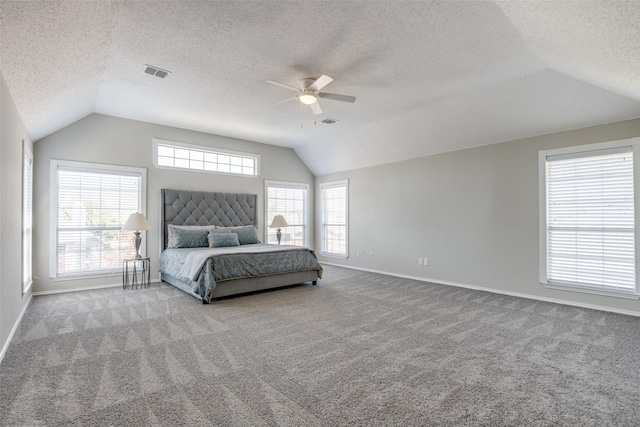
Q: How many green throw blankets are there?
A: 0